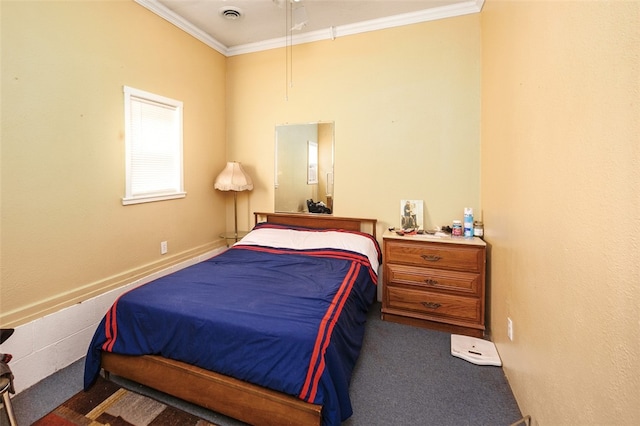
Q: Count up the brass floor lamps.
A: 1